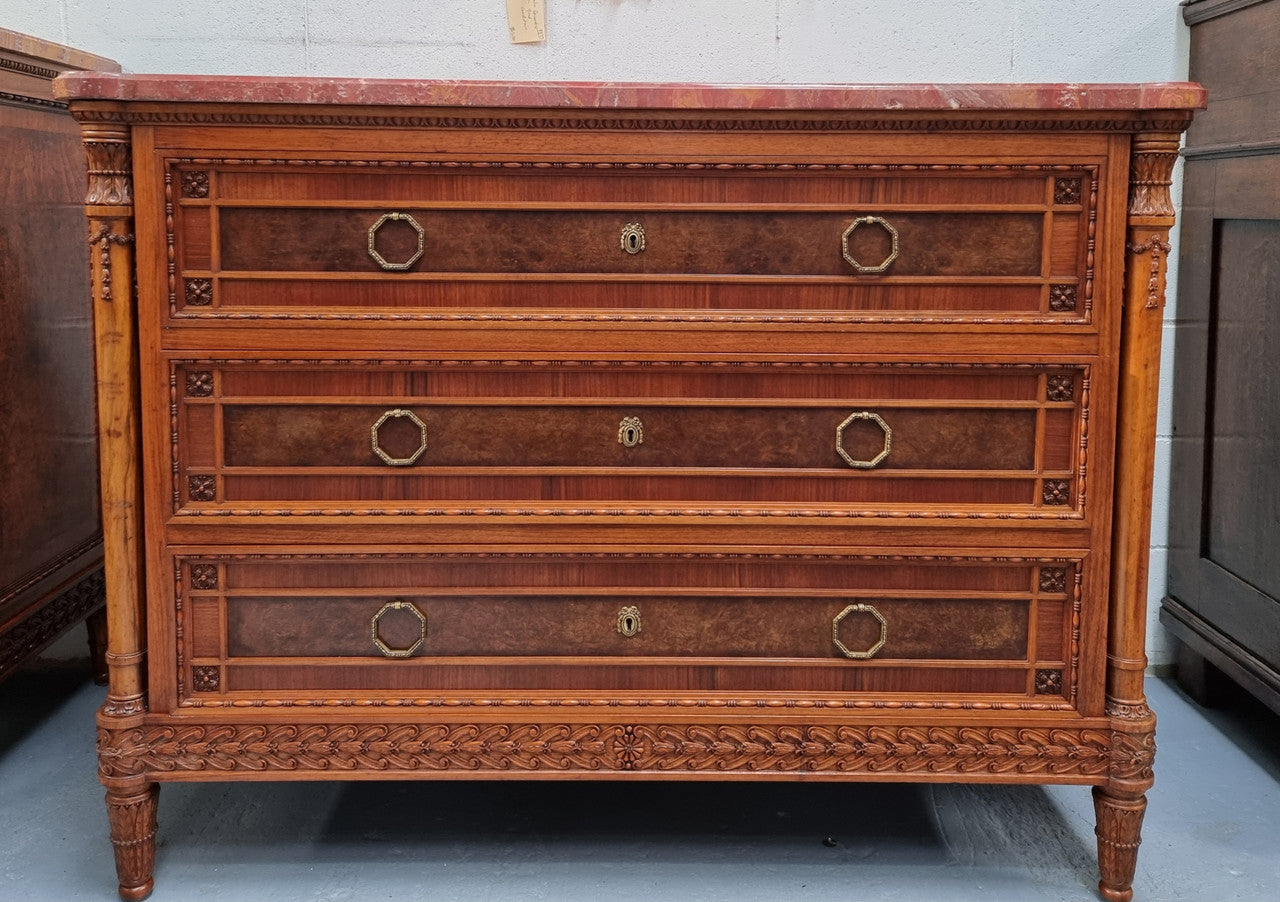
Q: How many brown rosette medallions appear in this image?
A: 12